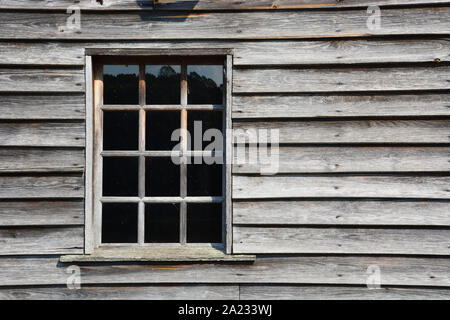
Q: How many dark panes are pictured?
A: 12